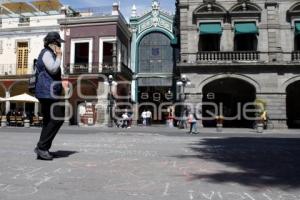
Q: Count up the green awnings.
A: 3